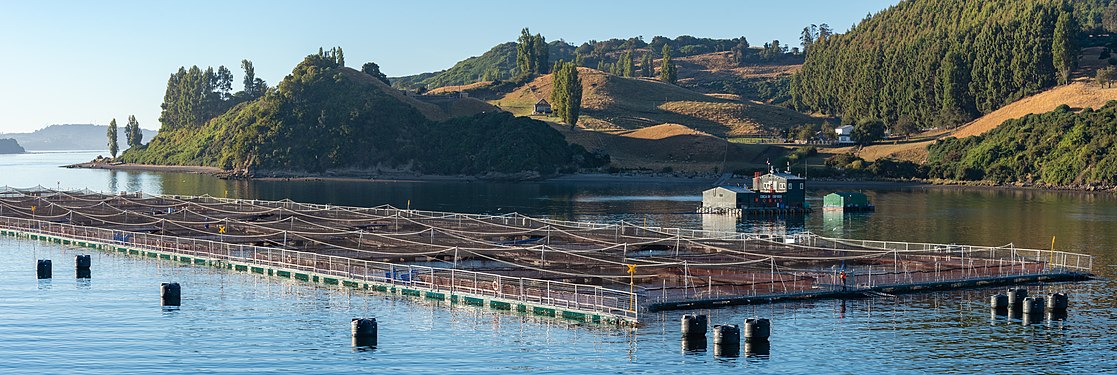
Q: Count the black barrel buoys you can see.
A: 11